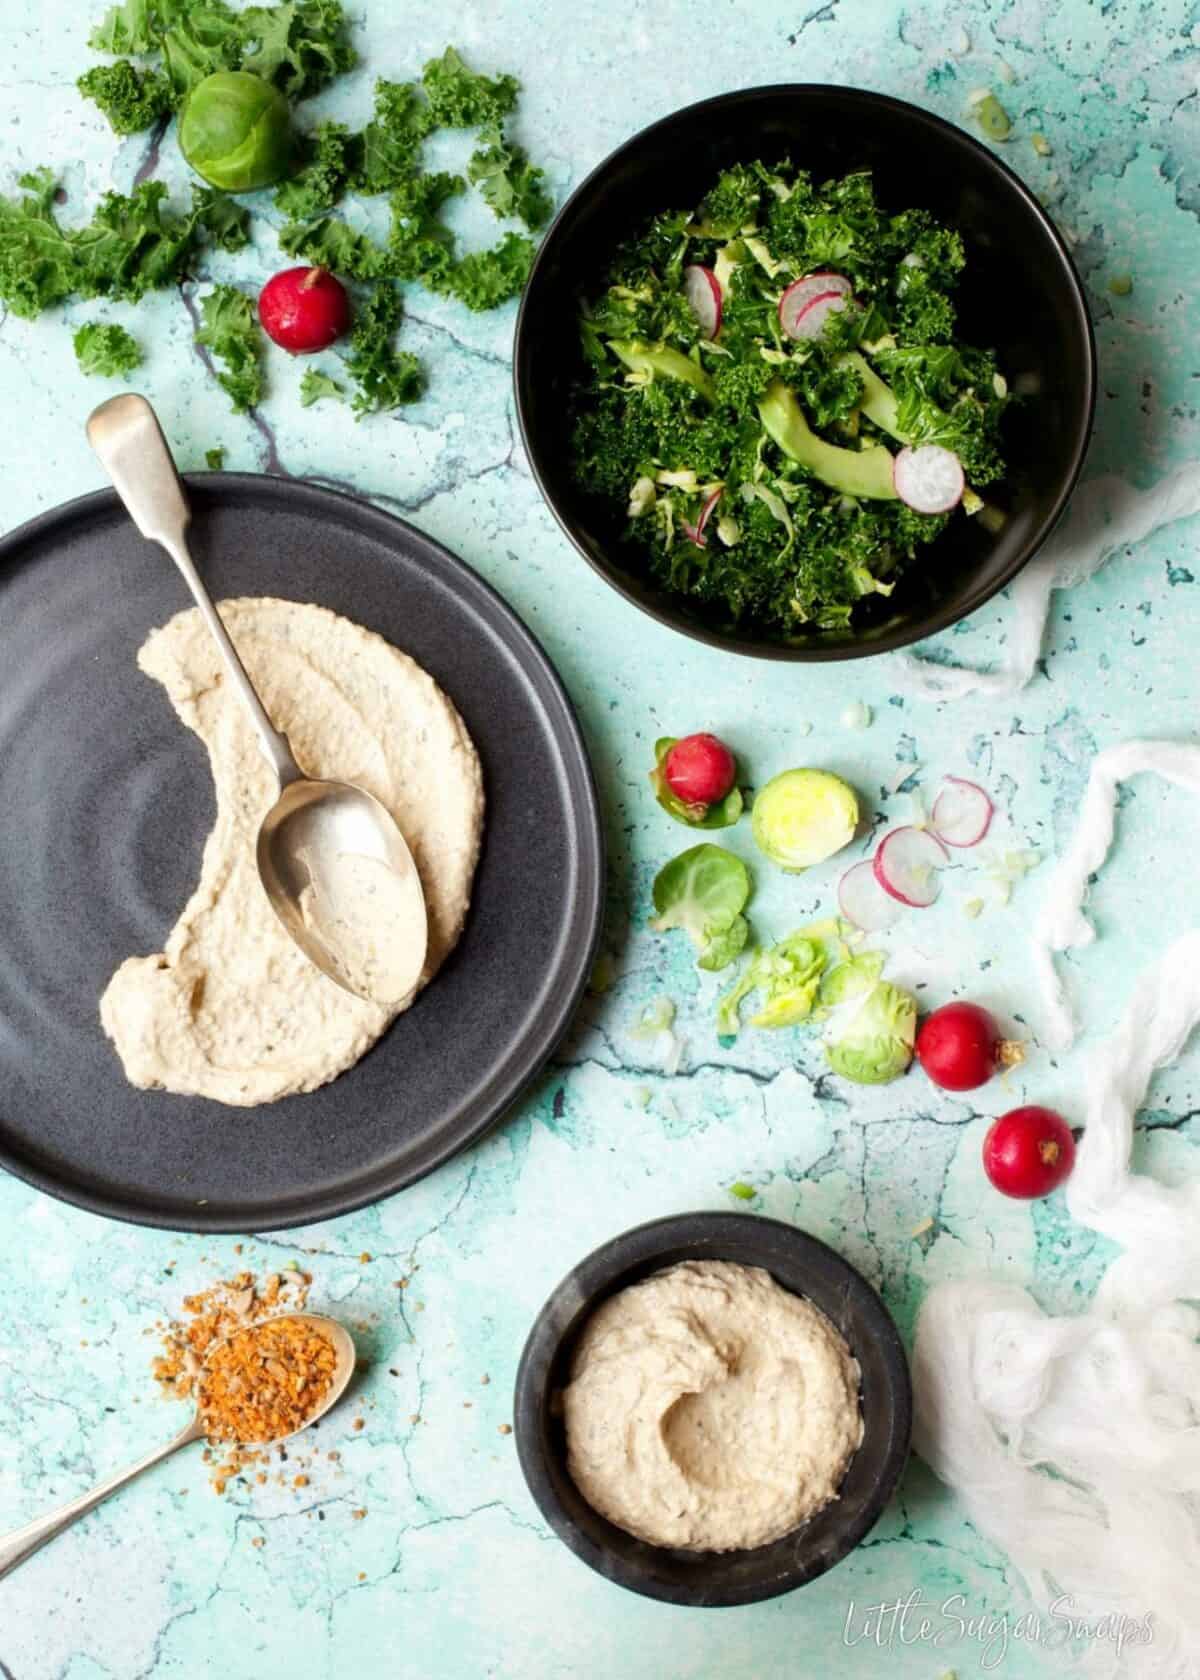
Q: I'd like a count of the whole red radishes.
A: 4